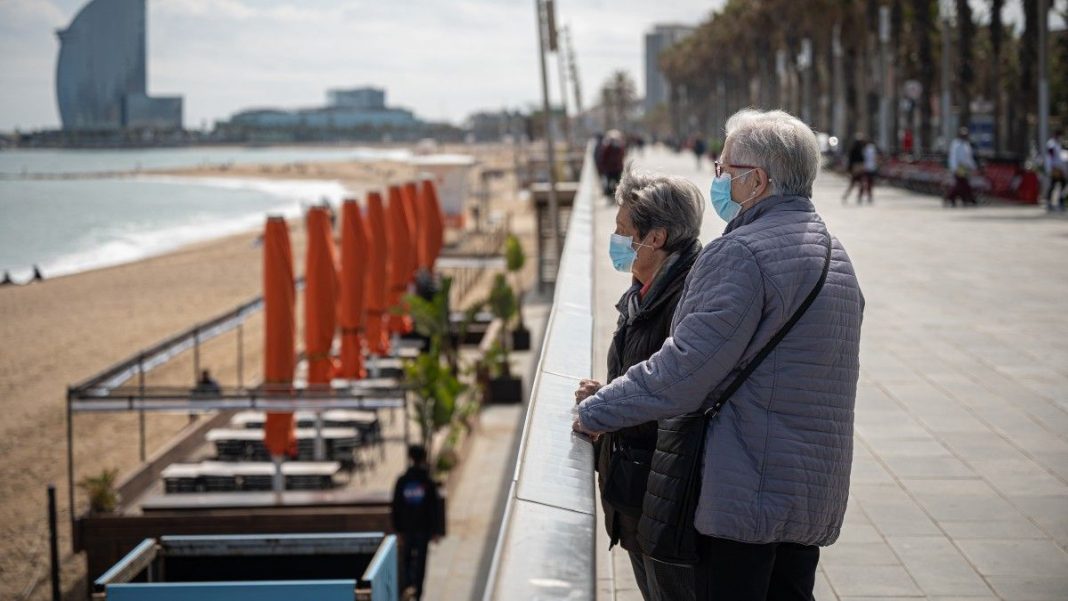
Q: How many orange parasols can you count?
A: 7